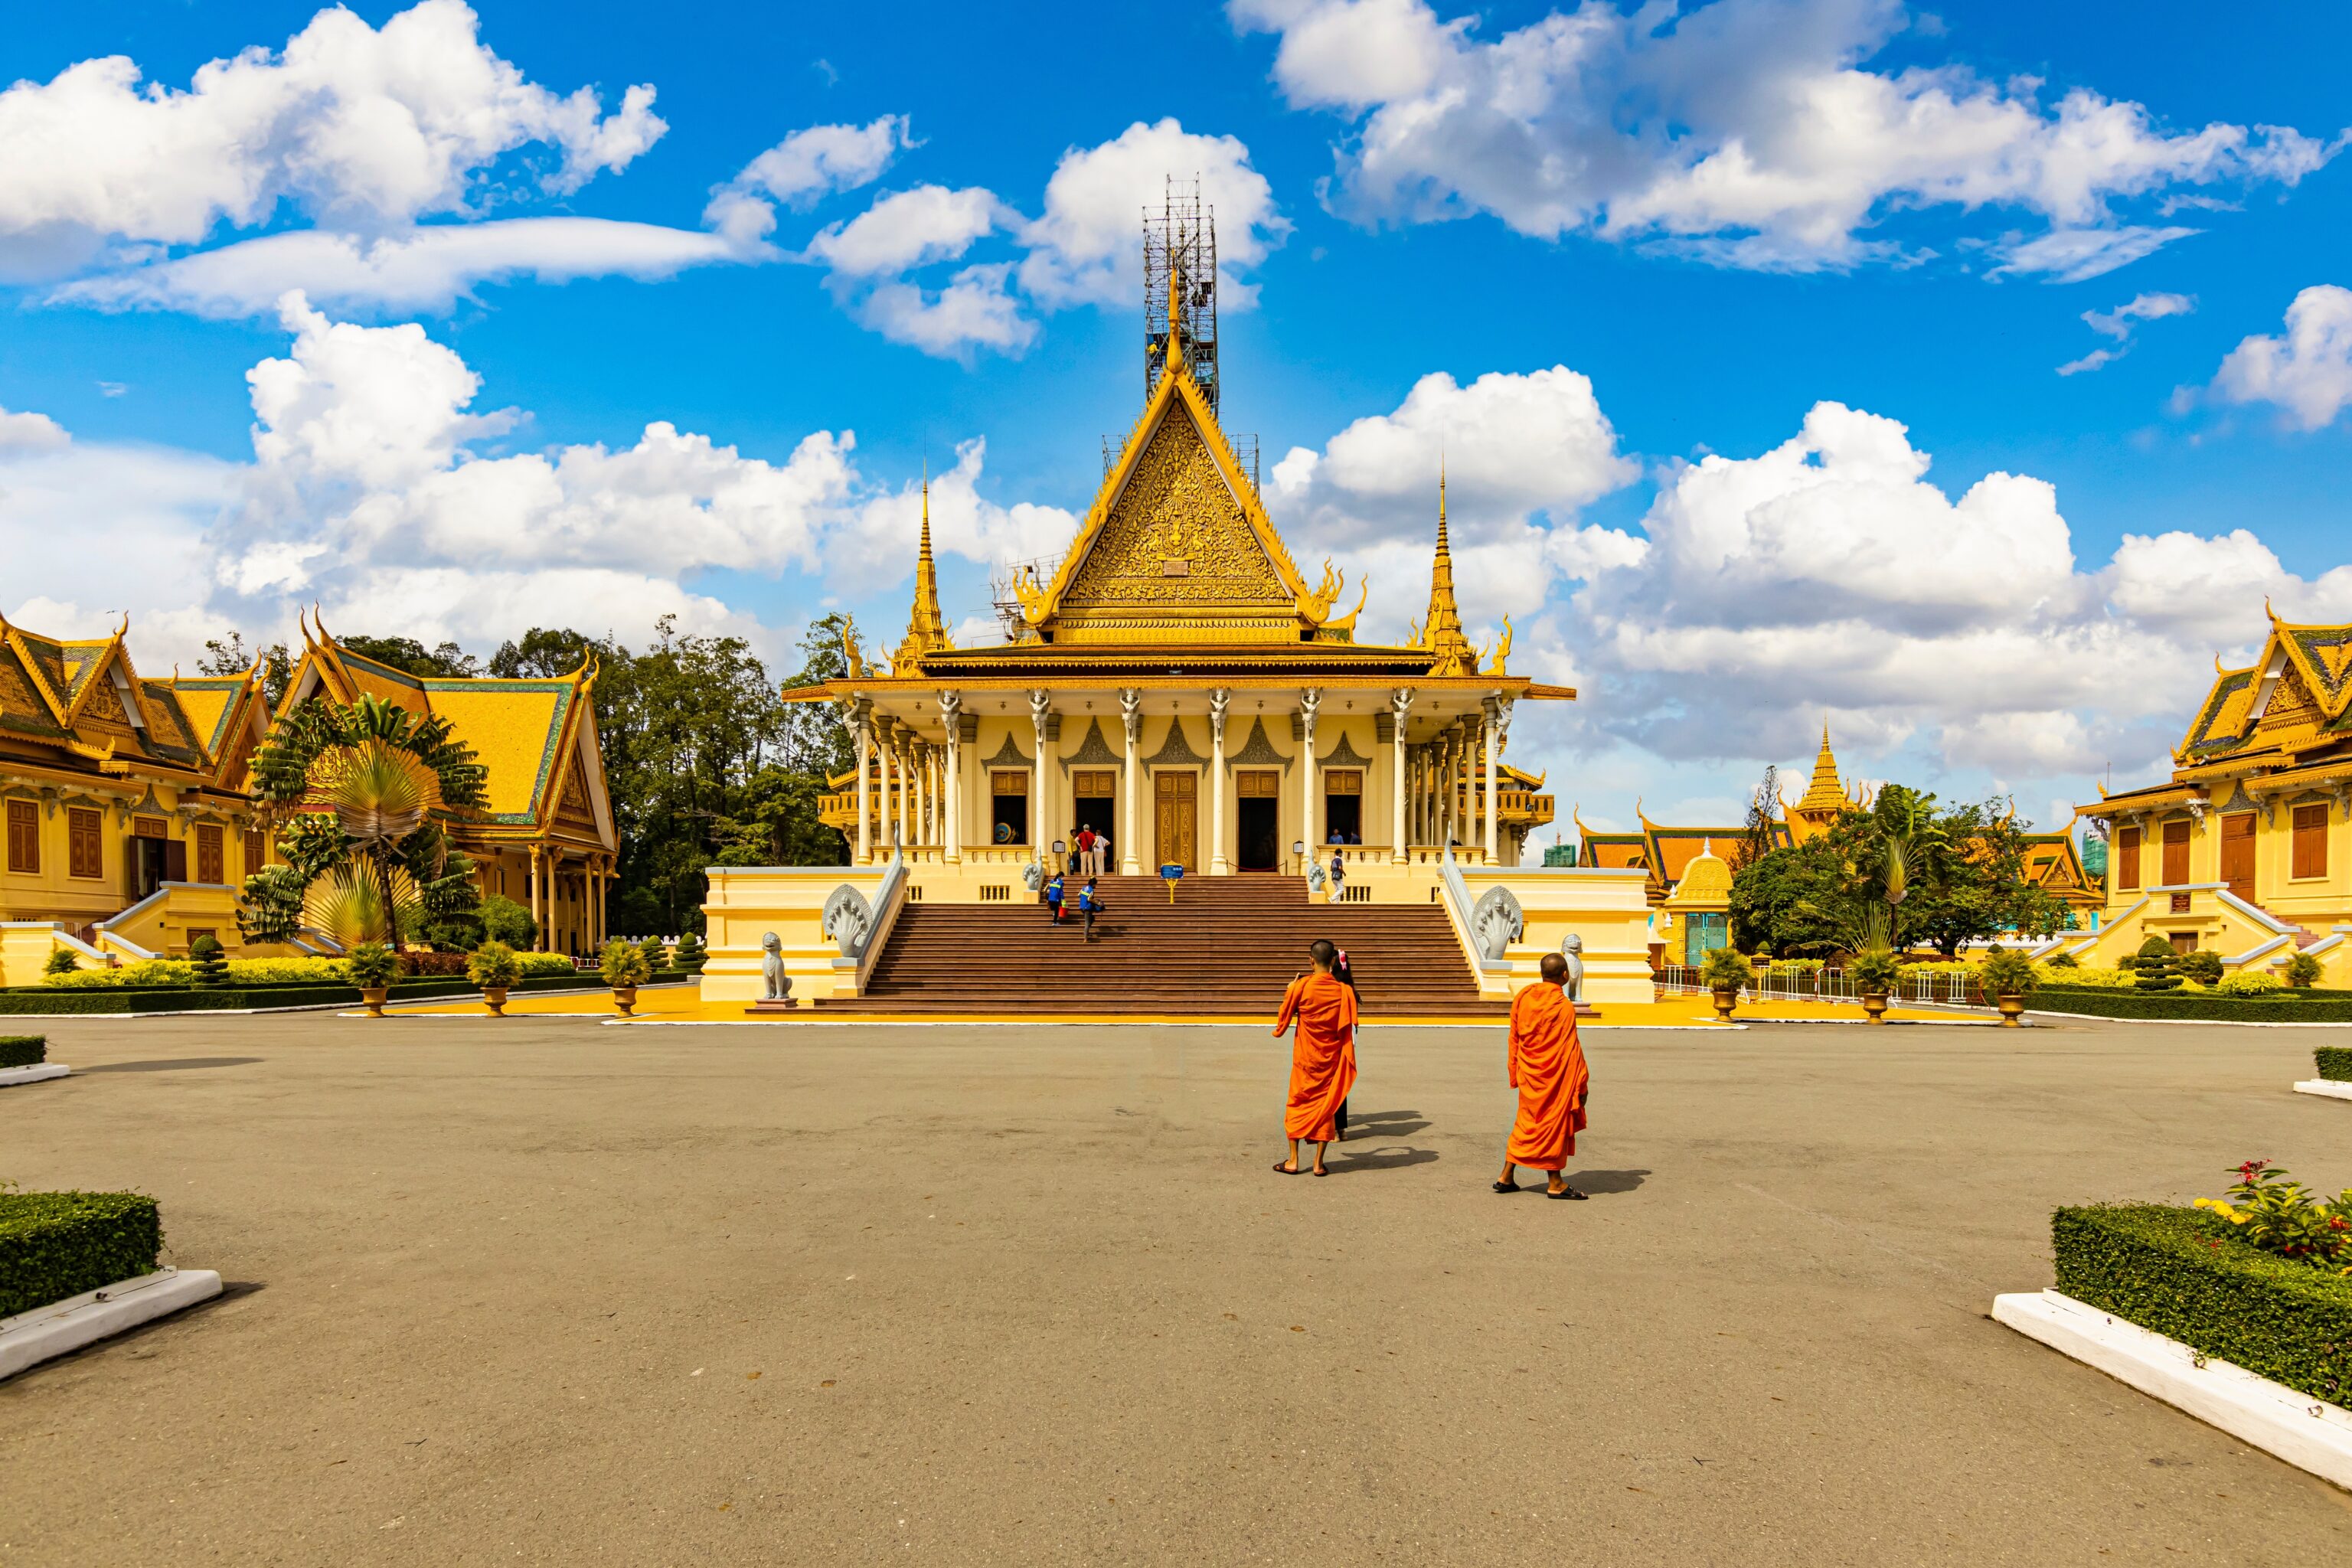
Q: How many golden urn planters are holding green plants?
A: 6